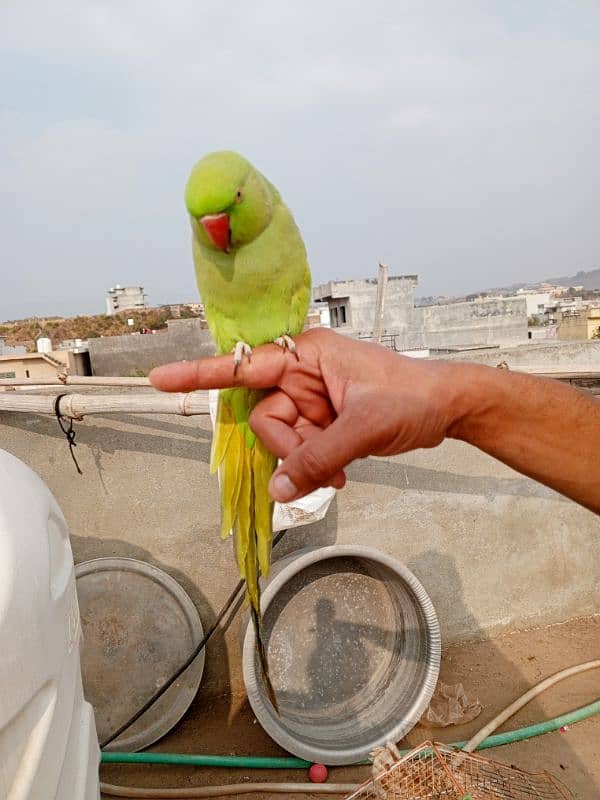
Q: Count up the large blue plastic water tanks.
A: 0